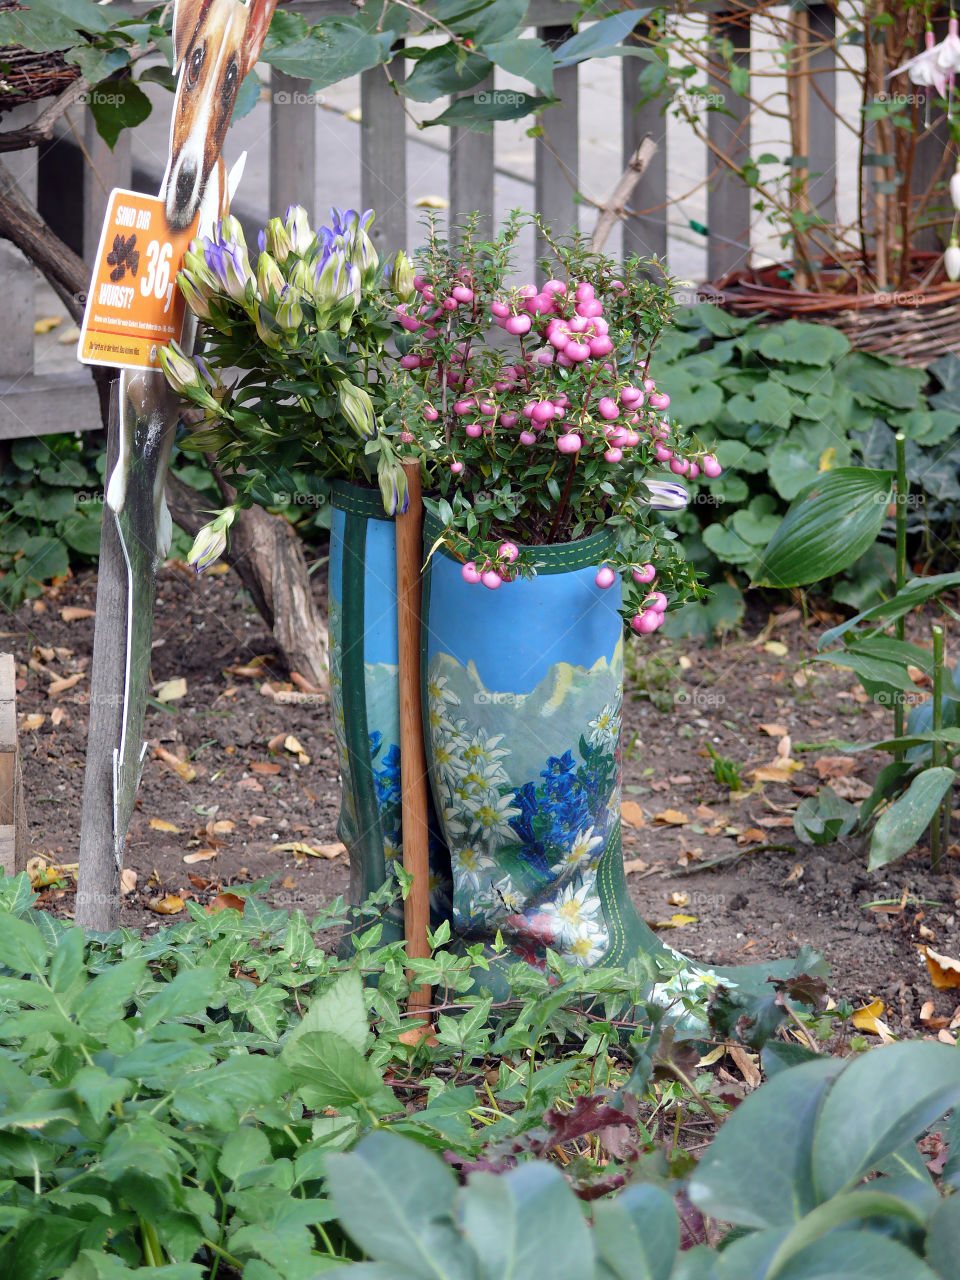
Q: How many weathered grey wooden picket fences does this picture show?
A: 1